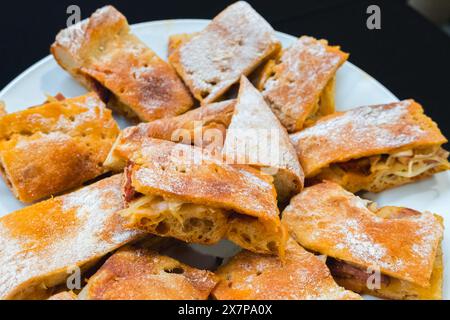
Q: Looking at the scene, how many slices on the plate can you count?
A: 12